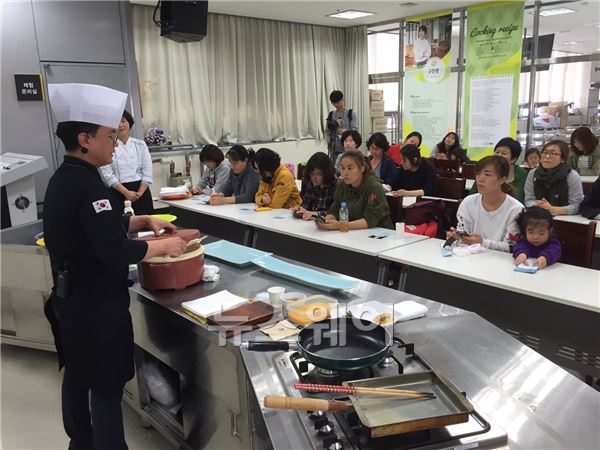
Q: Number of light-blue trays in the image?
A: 2